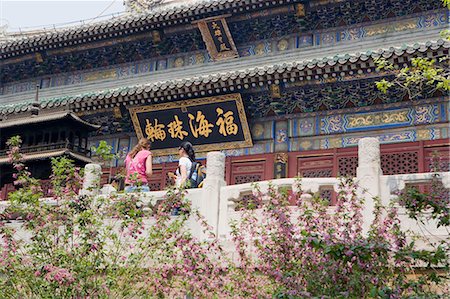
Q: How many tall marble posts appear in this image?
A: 3